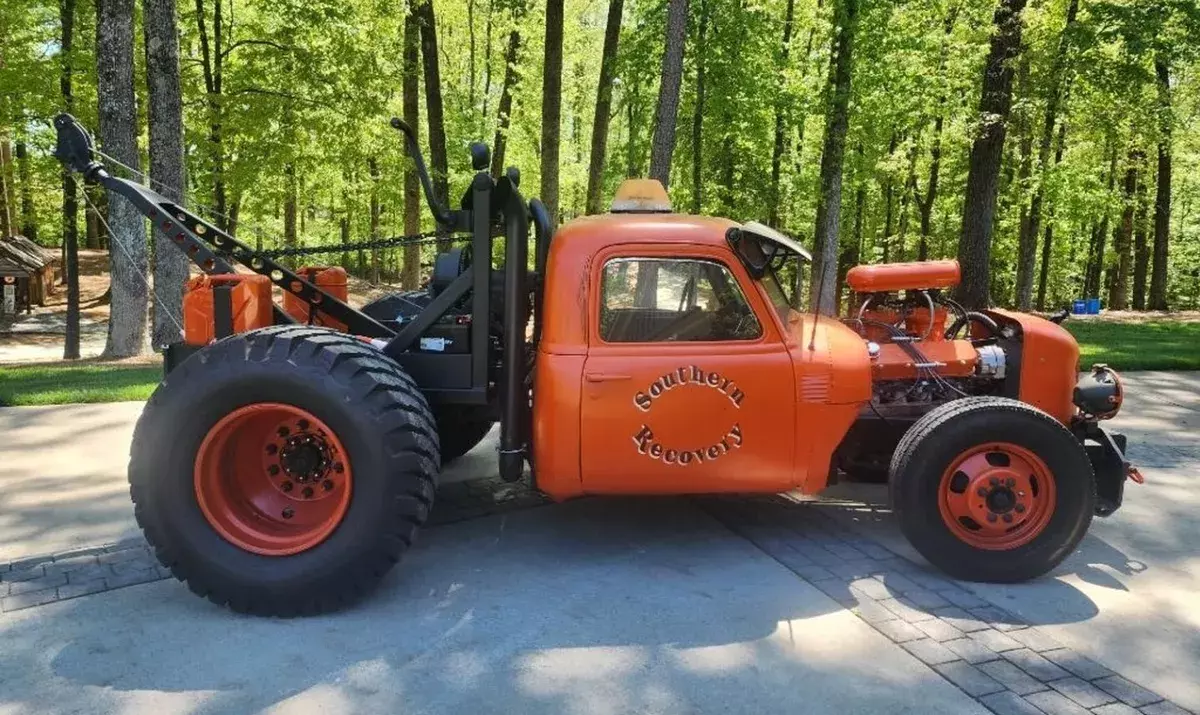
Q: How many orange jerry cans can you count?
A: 2